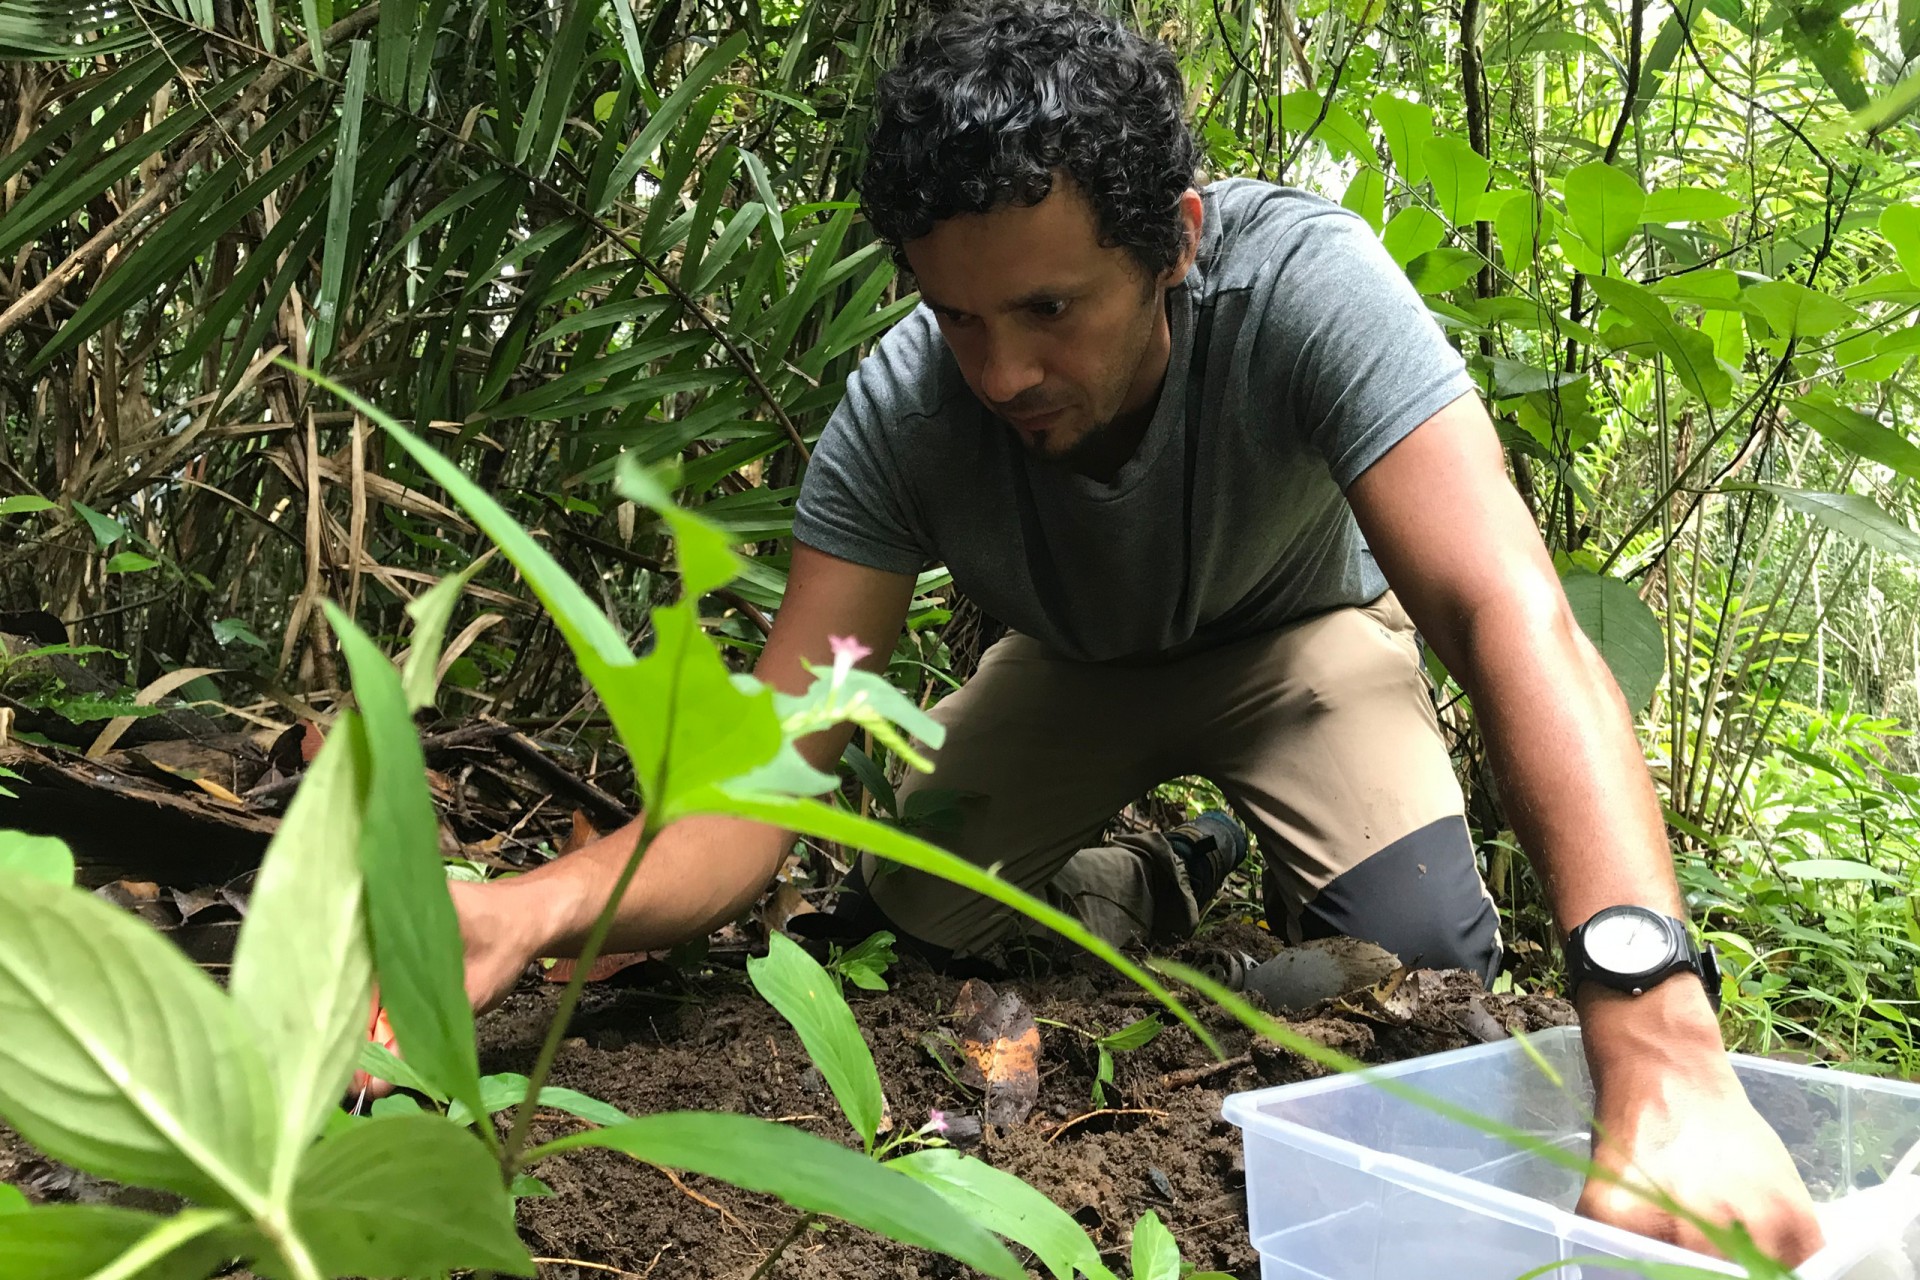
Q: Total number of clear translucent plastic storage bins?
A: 1